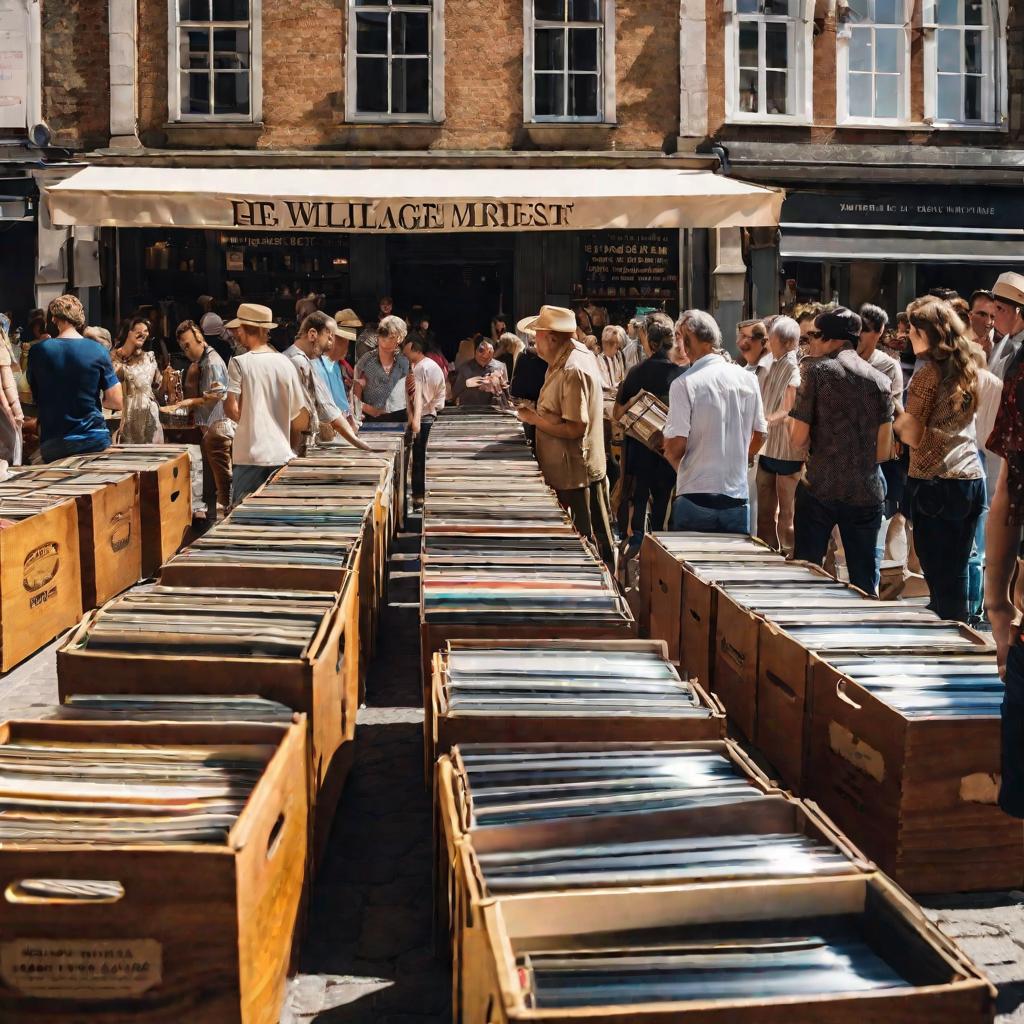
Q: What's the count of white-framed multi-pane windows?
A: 6